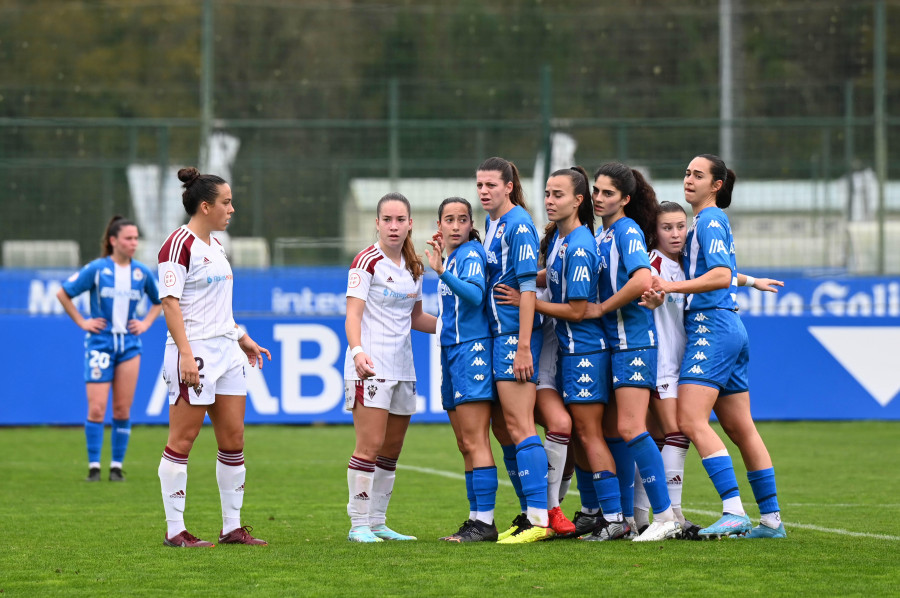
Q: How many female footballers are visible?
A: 10